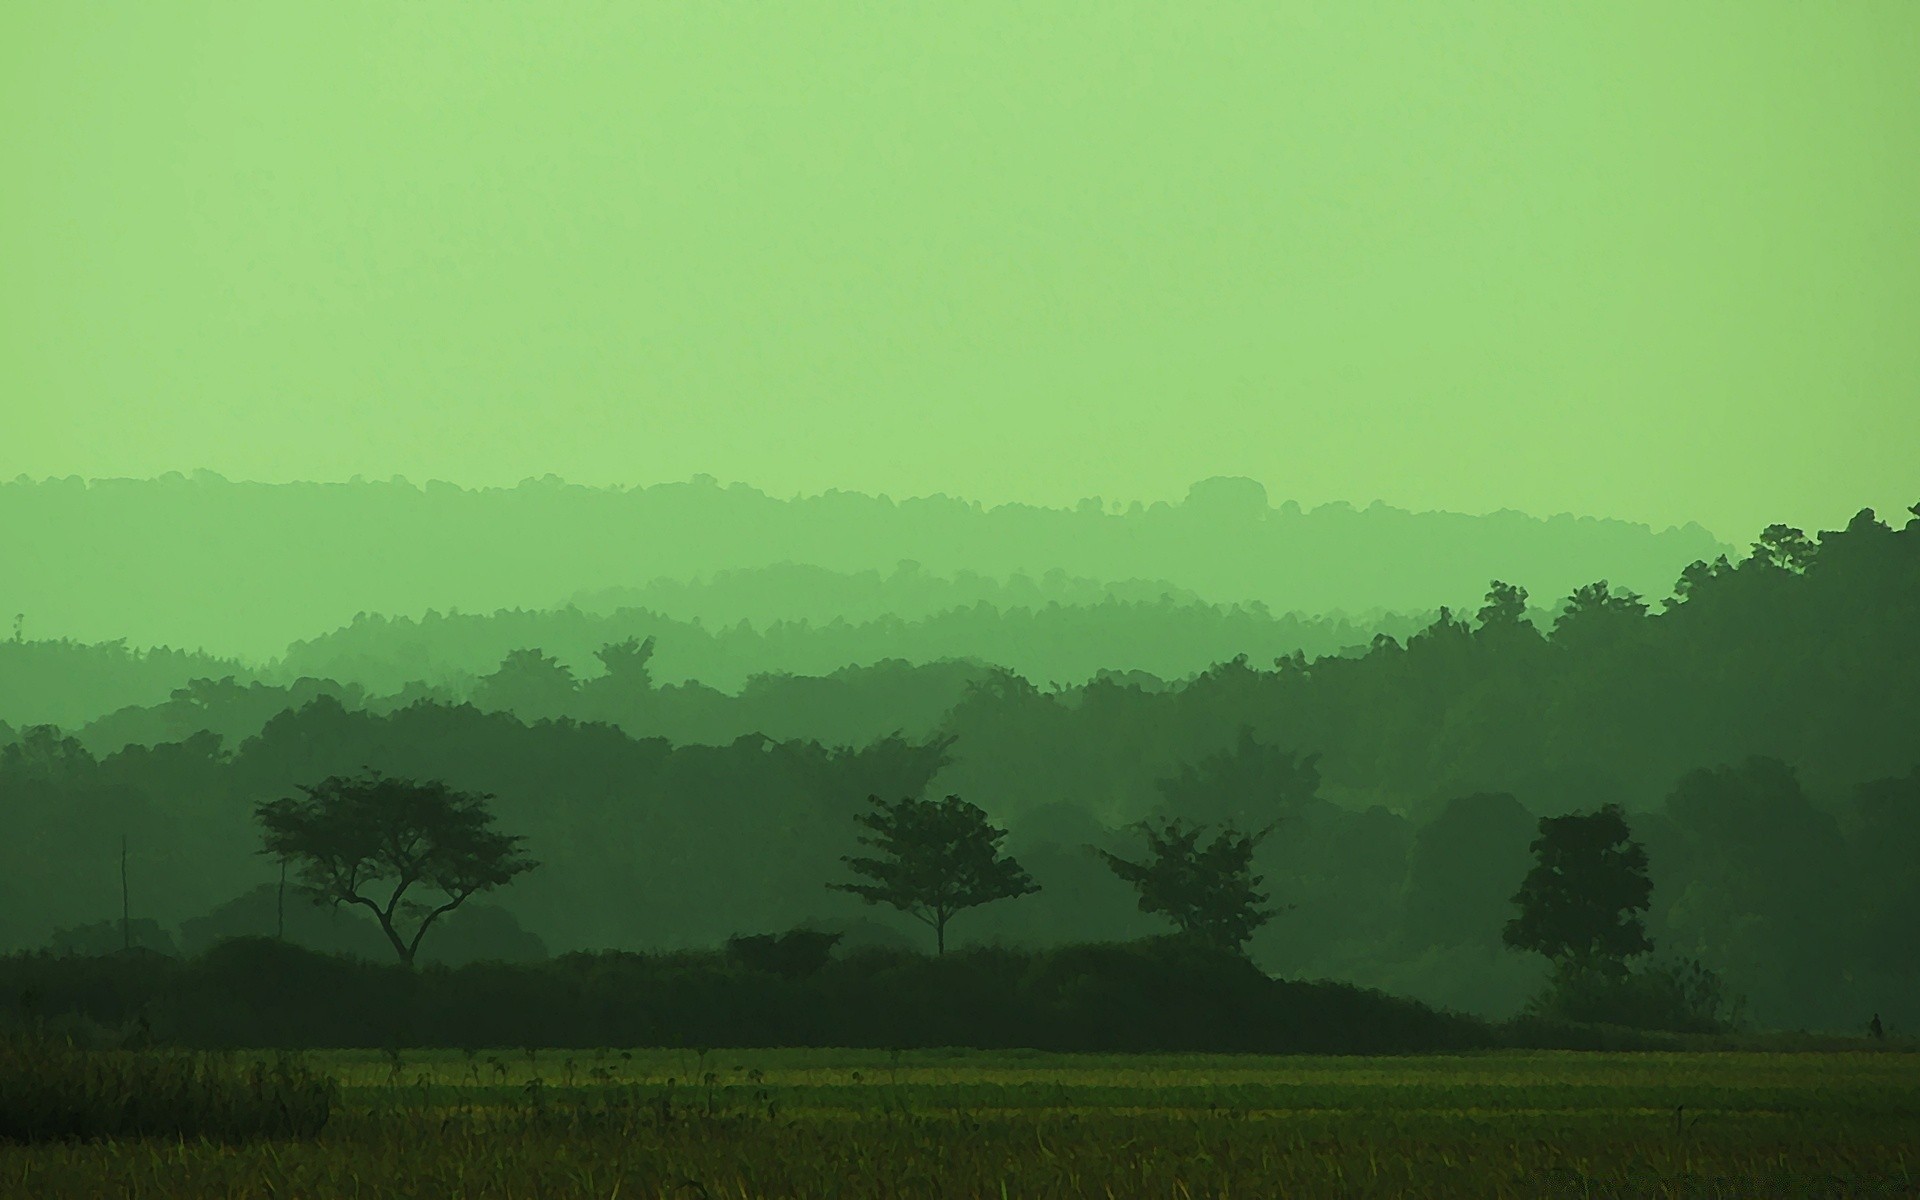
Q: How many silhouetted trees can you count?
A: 4